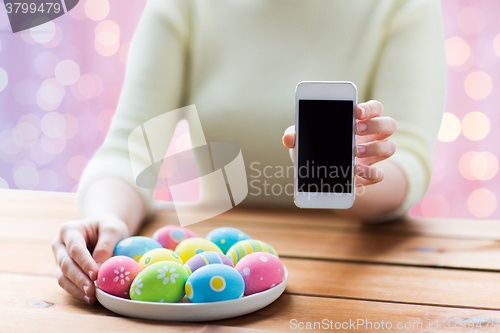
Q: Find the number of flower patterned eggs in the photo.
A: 2